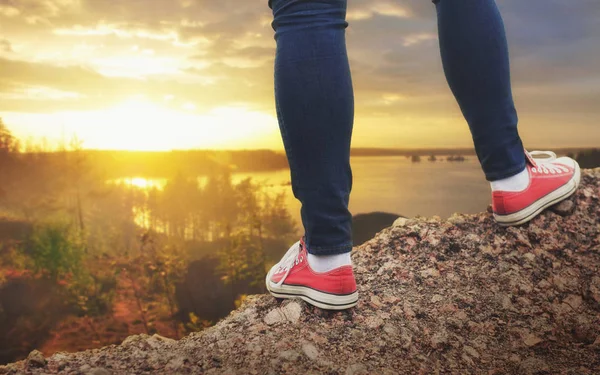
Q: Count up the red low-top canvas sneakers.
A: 2